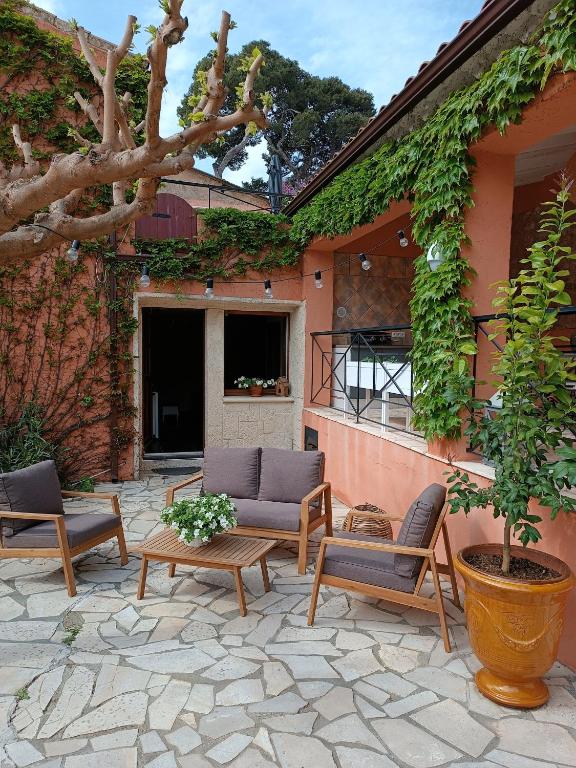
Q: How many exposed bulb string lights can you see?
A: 7